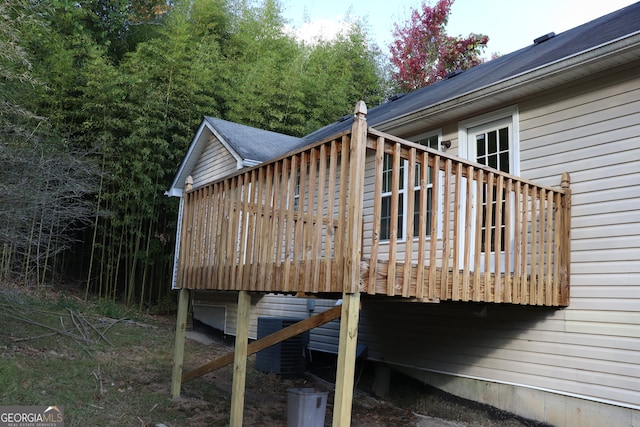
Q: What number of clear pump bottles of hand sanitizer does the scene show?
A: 0